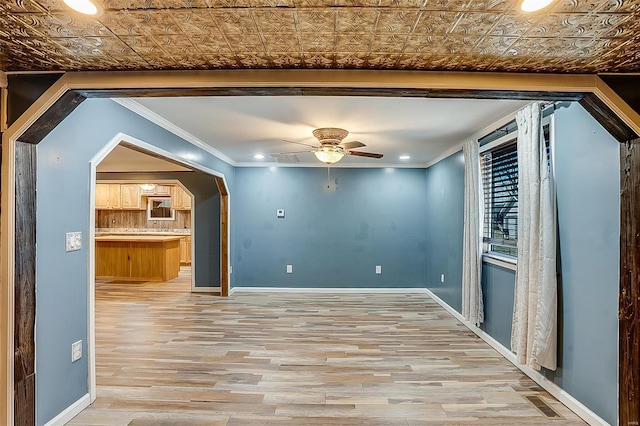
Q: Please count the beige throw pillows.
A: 0